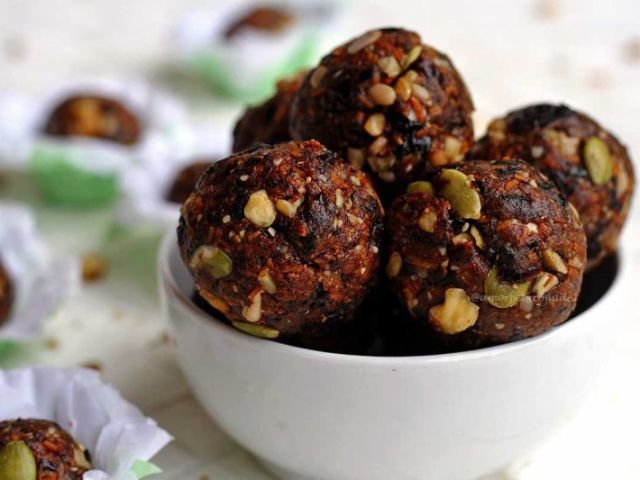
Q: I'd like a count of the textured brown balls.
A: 10